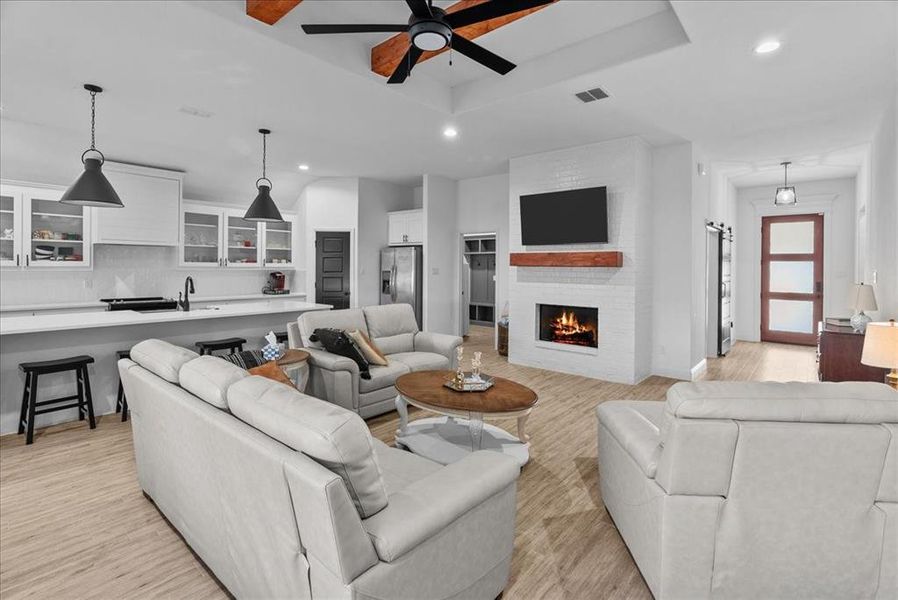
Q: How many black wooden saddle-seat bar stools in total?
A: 4